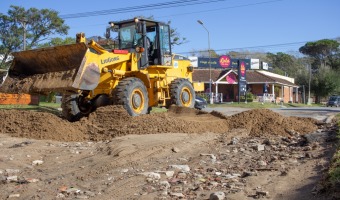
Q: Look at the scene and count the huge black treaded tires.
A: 3